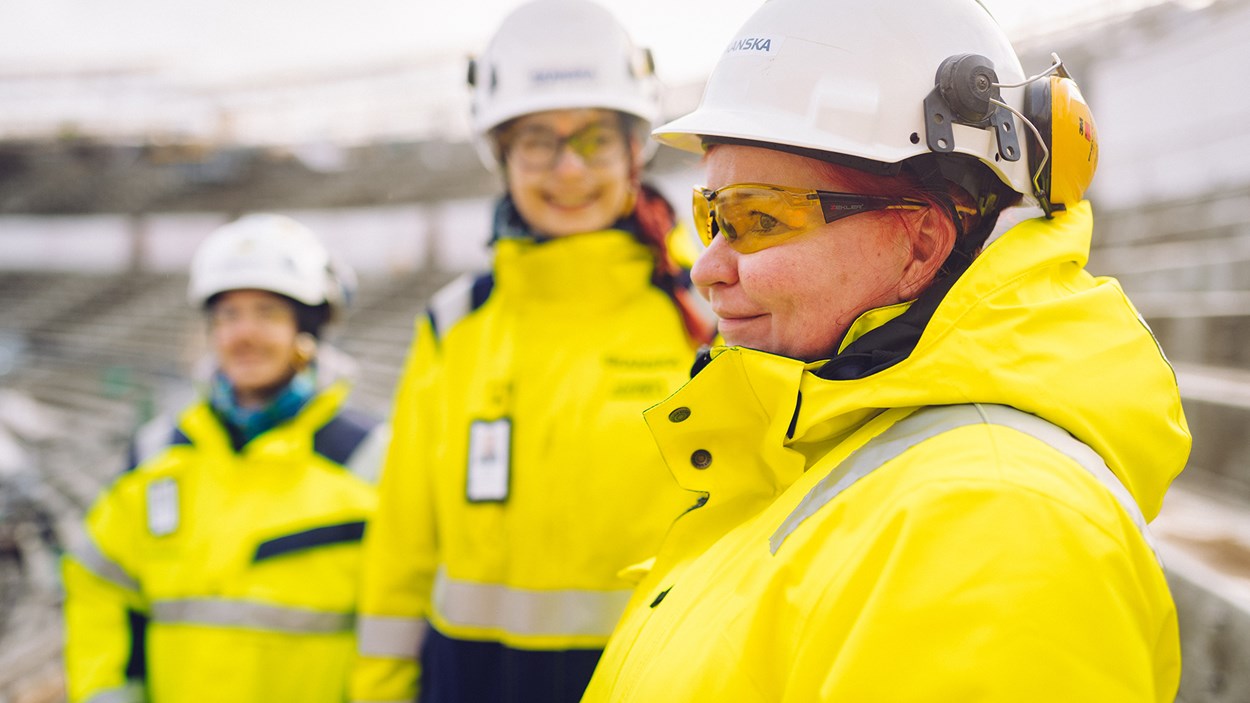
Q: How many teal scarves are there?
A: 1